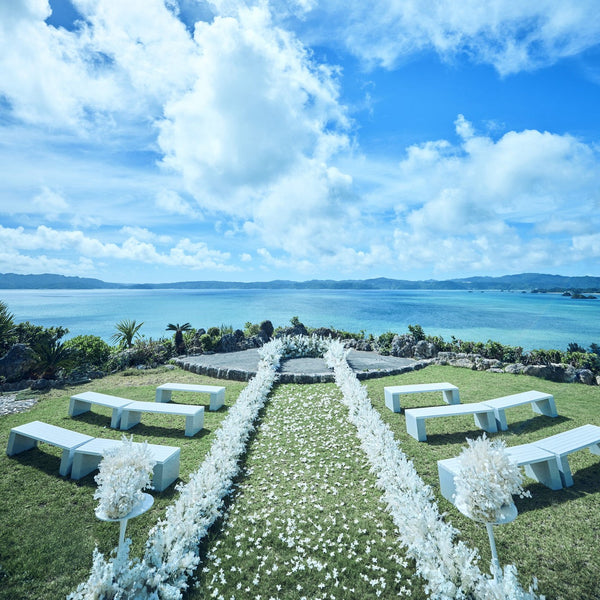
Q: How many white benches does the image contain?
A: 10